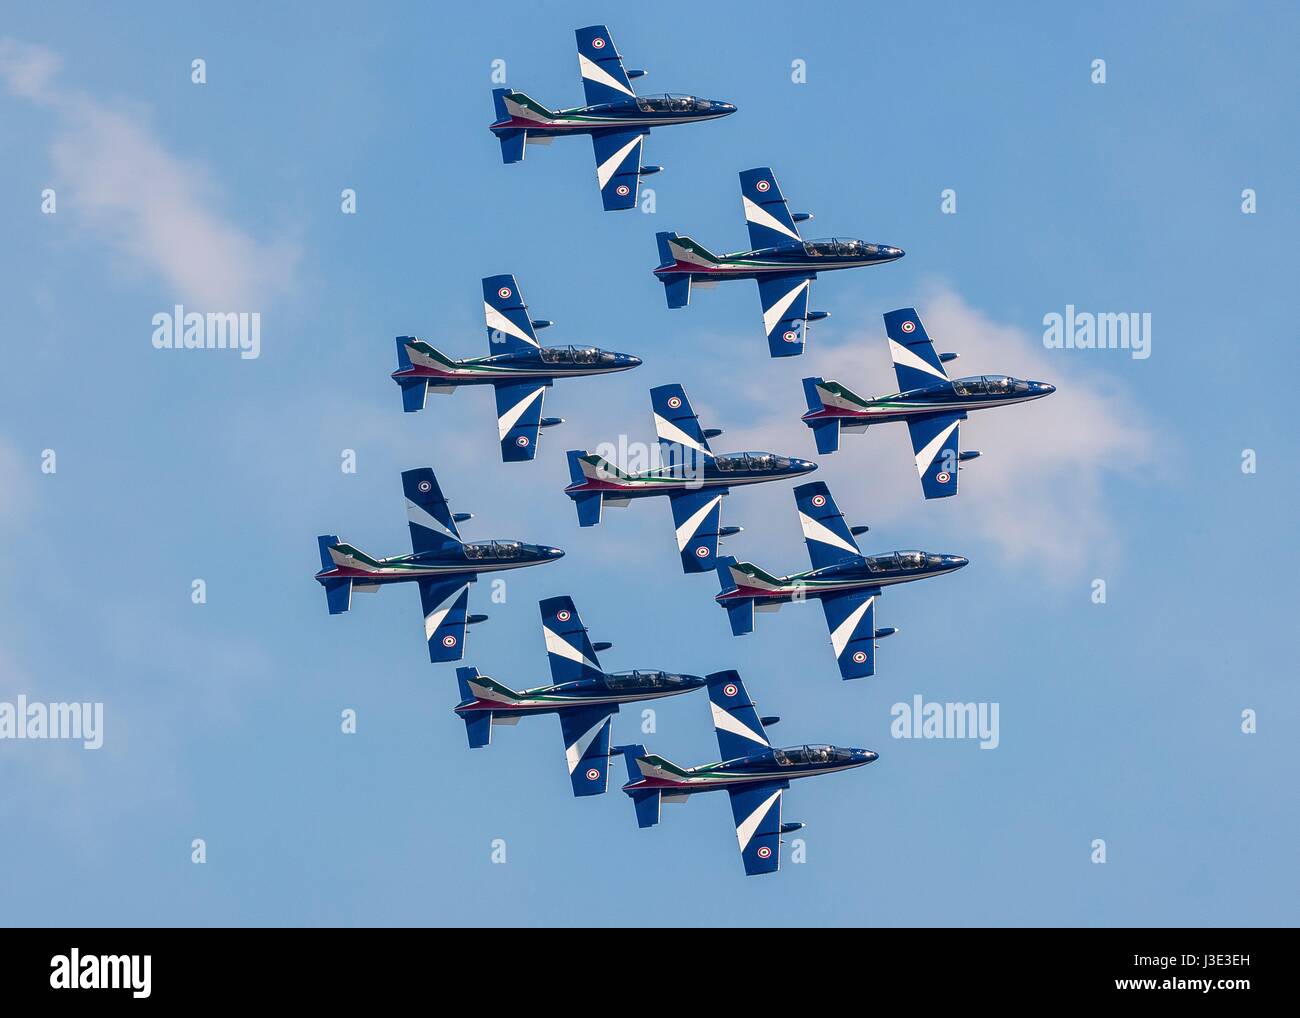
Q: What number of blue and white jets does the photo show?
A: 9